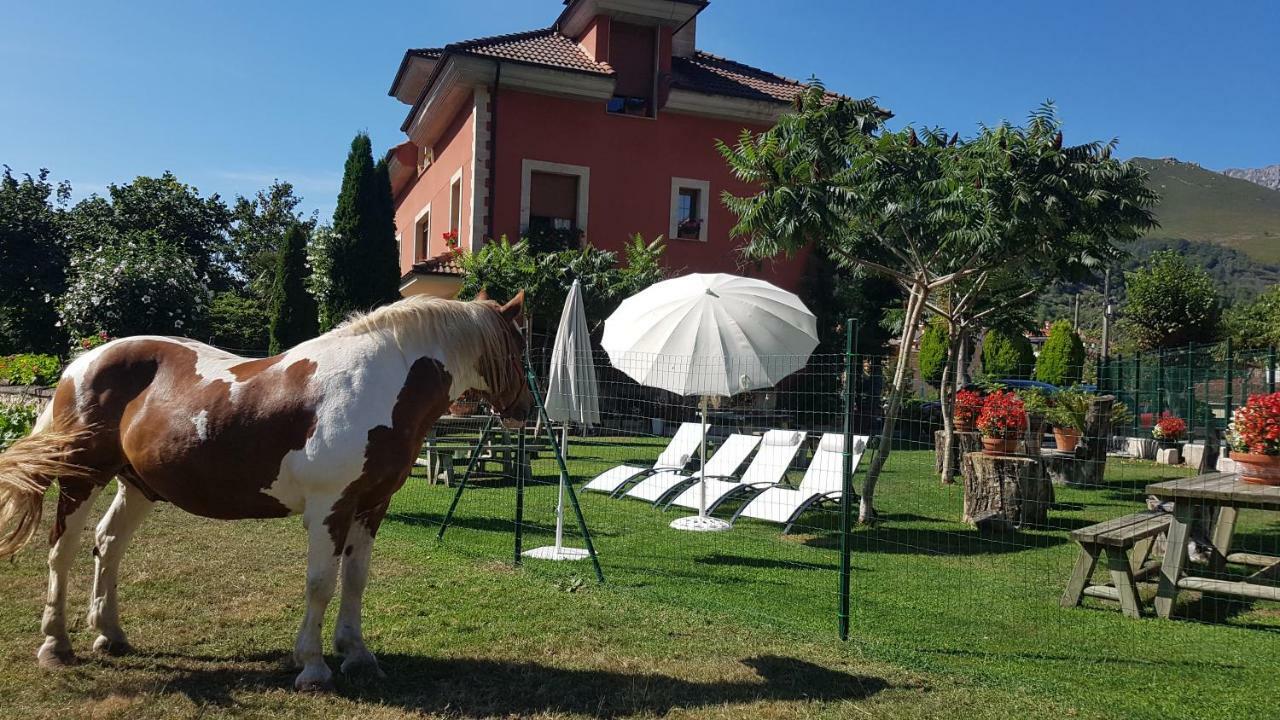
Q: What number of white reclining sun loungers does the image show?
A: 4